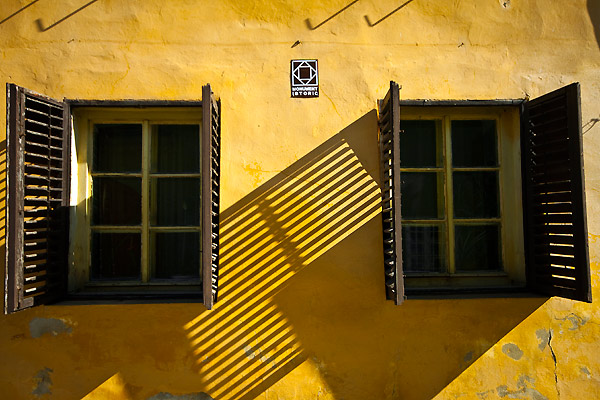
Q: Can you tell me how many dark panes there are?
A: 12